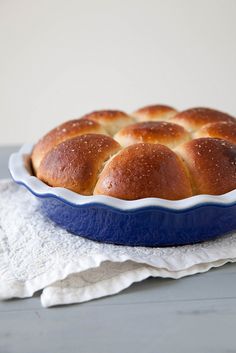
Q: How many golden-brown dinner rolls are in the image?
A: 9